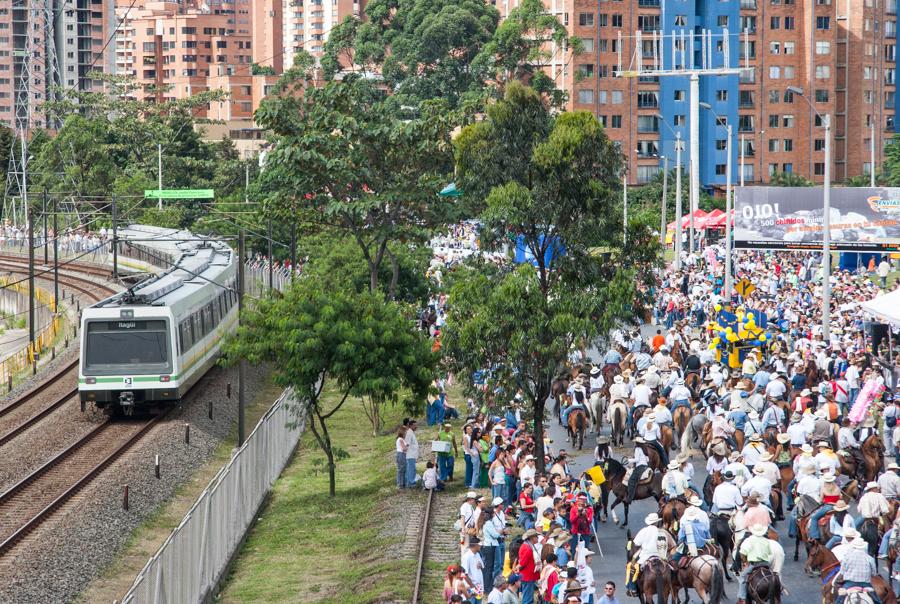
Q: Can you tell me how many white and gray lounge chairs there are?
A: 0